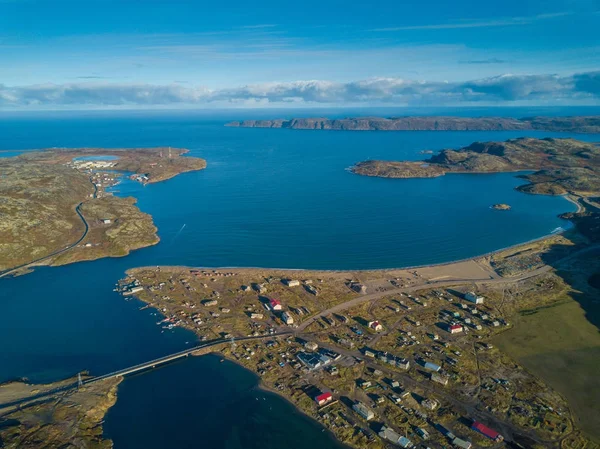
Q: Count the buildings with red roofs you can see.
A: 5